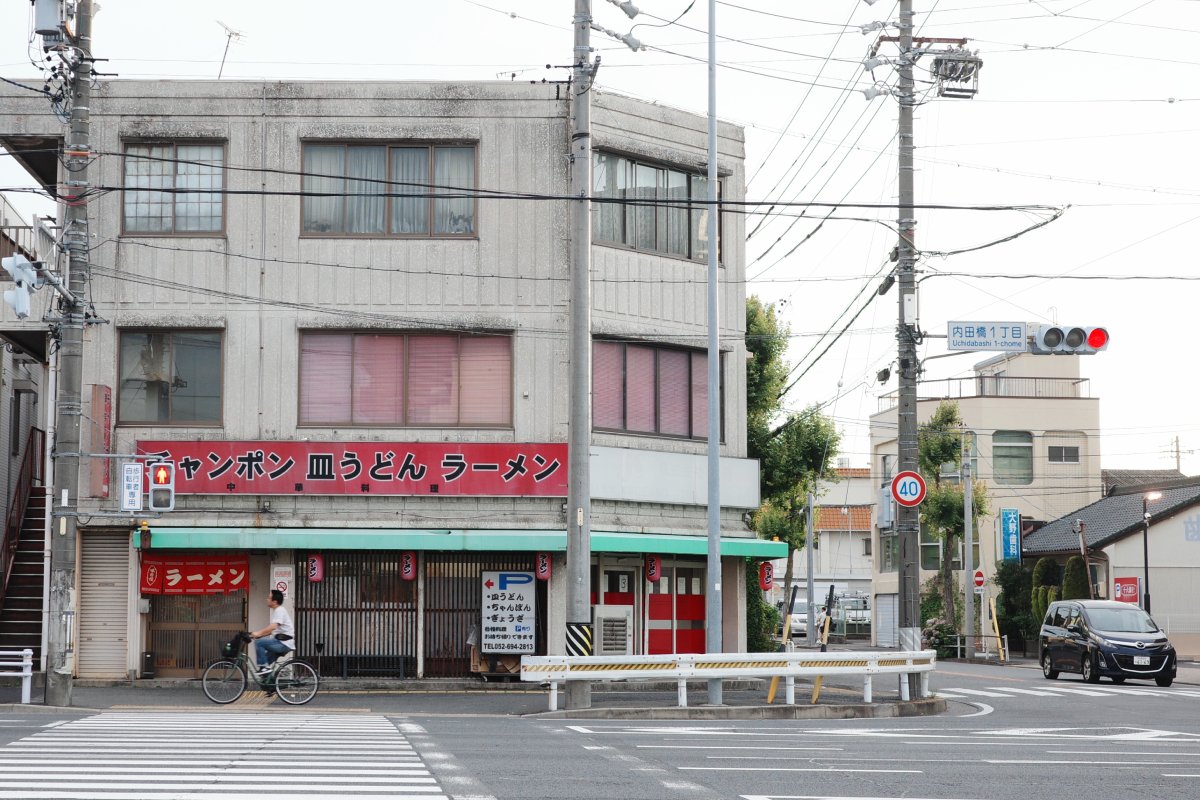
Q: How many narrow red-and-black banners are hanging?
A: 5